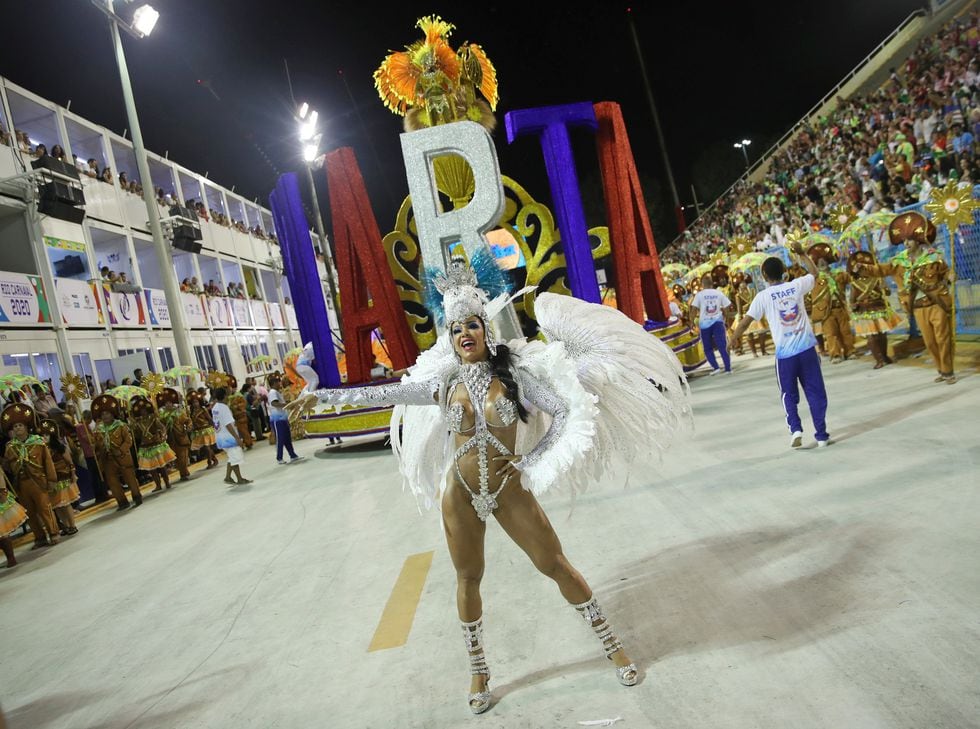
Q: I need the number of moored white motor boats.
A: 0